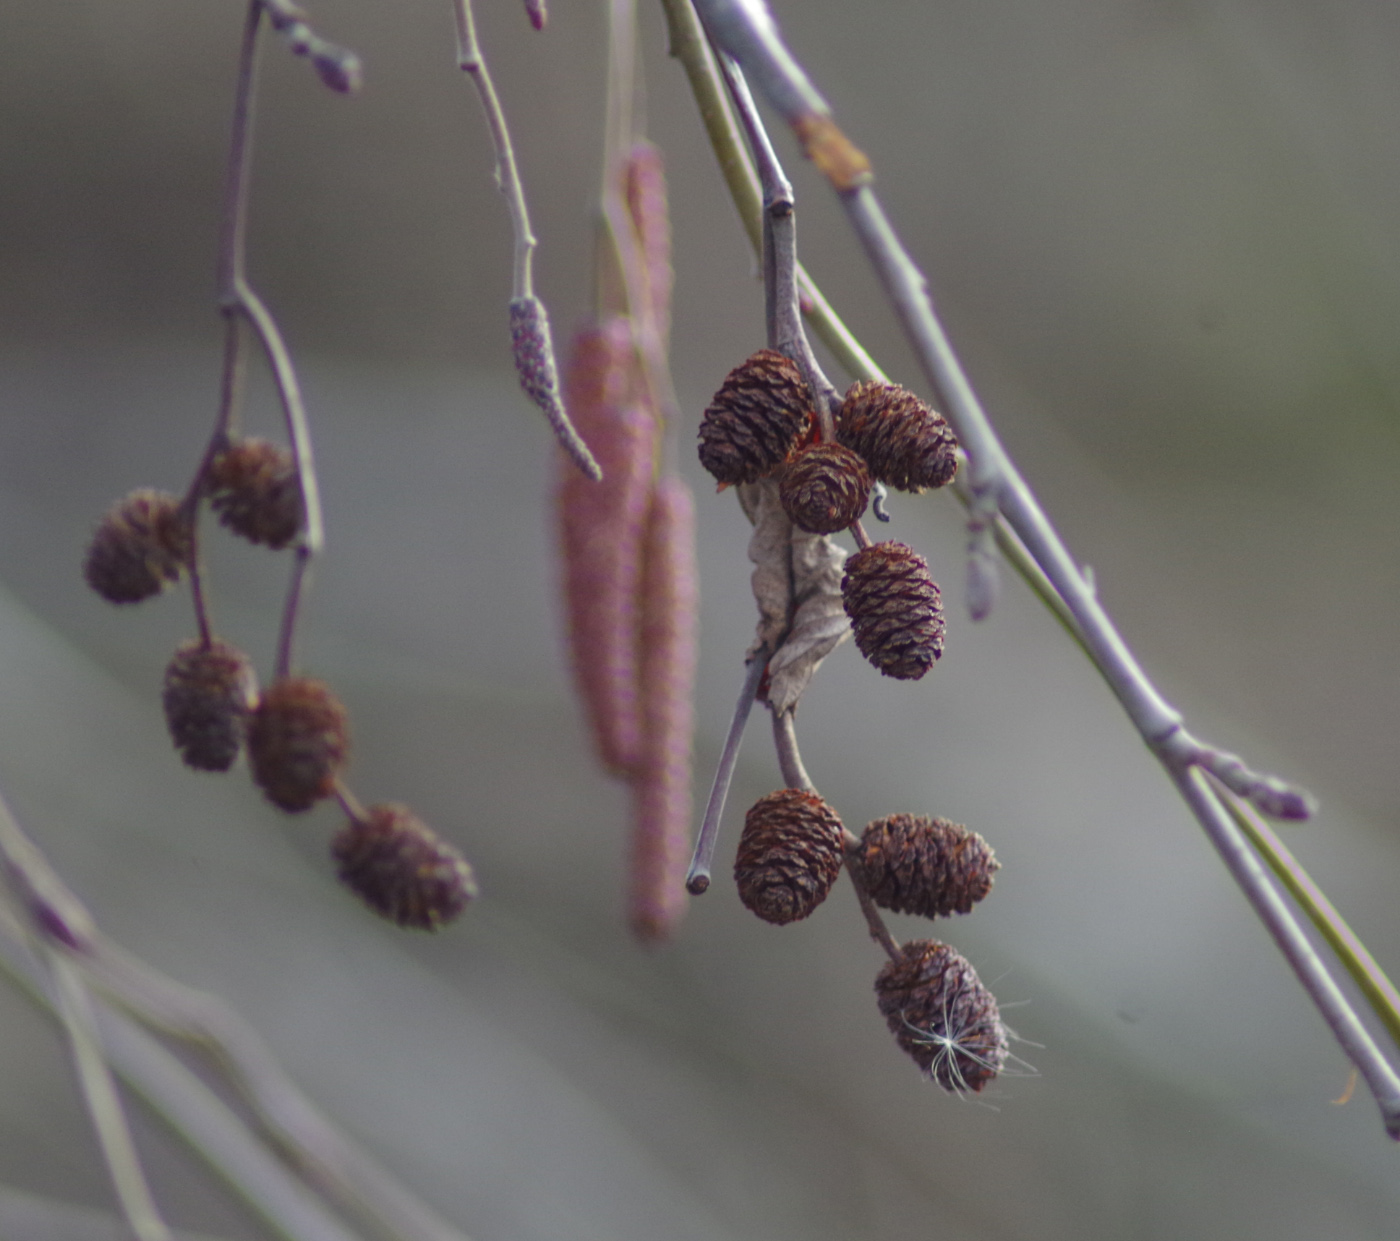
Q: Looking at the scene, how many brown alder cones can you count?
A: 12